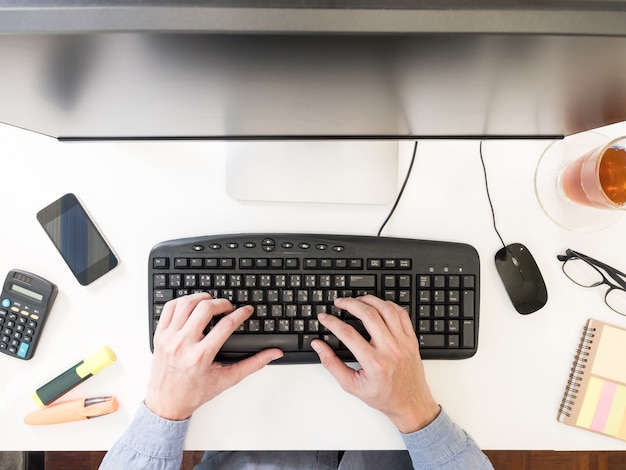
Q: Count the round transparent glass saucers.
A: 1